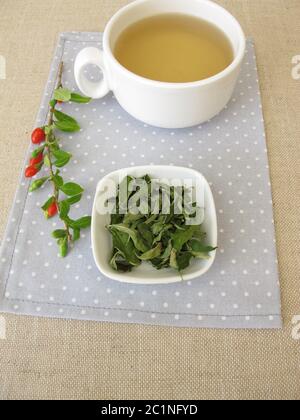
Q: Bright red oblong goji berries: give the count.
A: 4